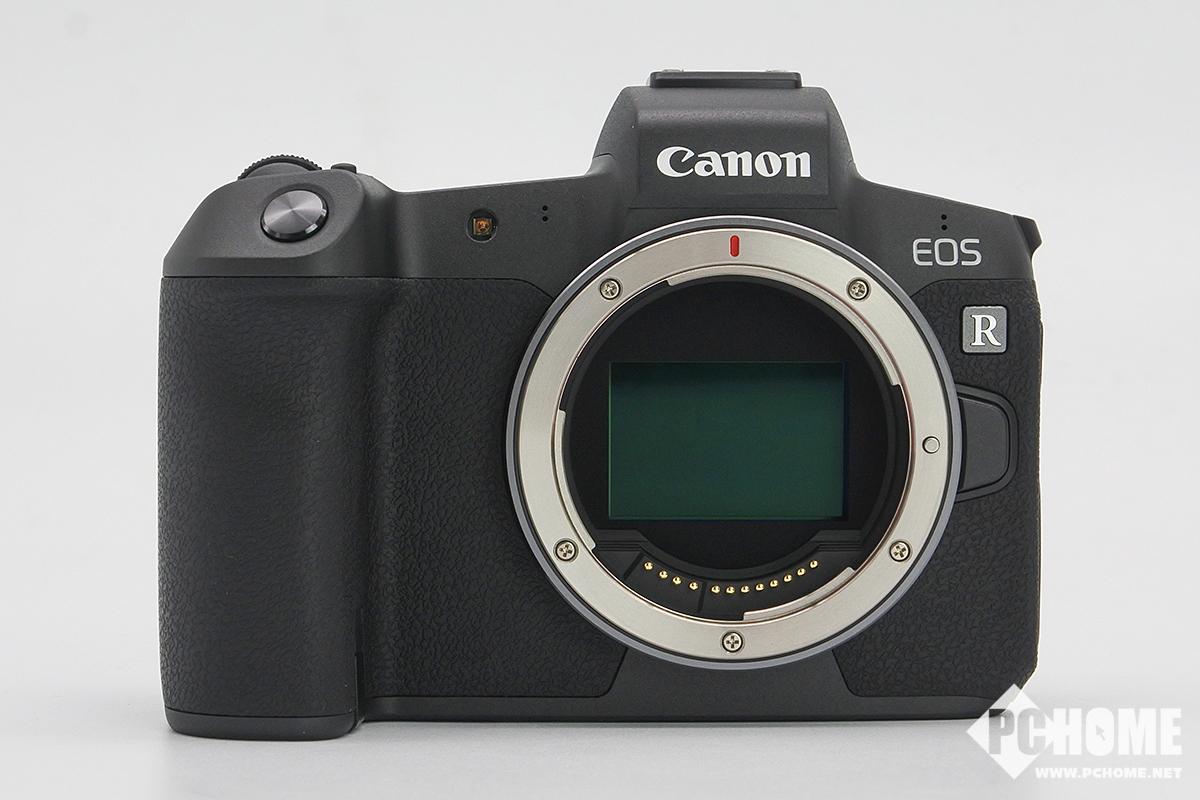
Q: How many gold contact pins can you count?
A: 12